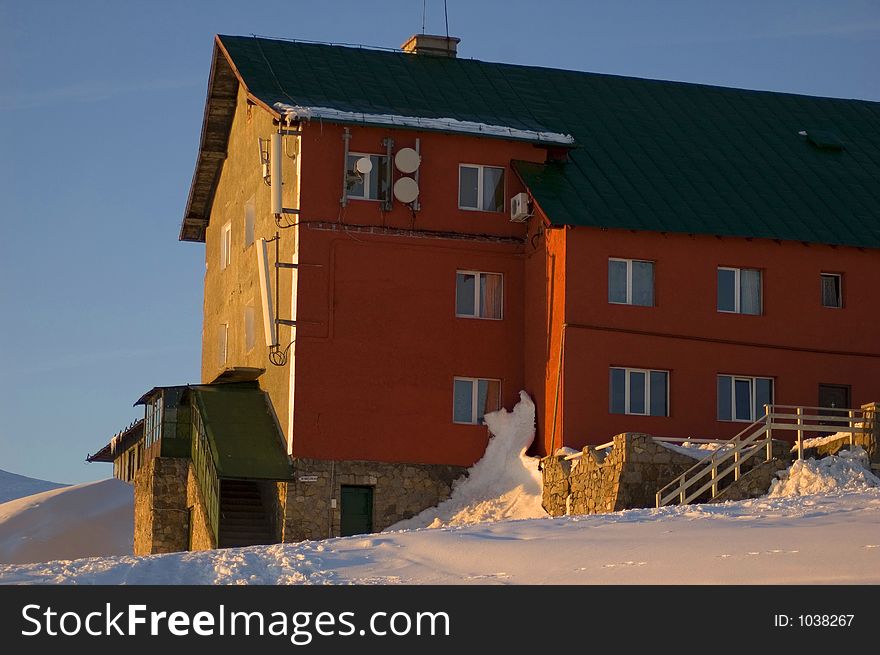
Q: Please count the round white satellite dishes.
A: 3